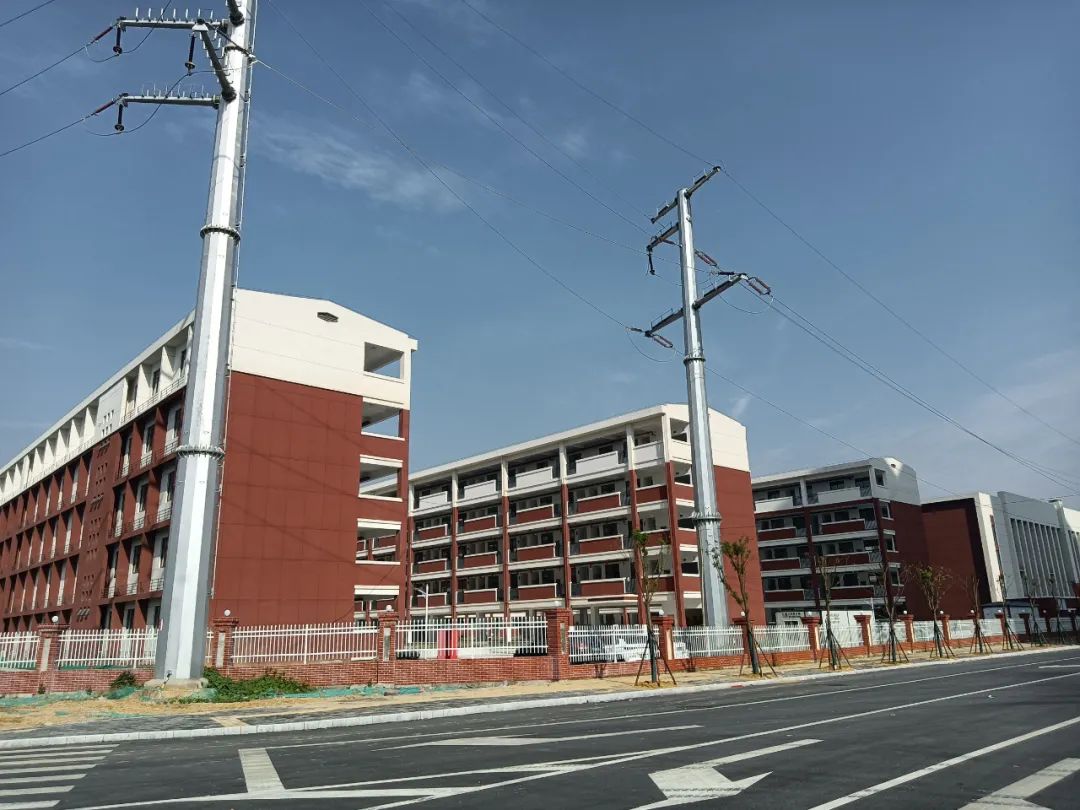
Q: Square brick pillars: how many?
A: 15